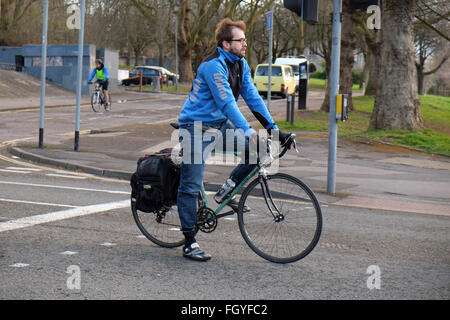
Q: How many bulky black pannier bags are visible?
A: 1